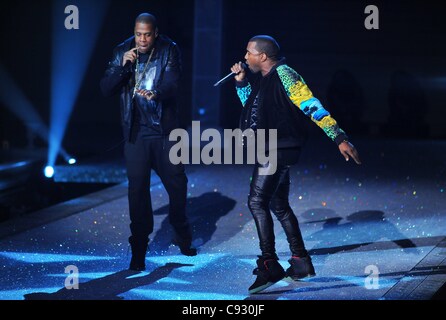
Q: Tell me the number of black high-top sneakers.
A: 2